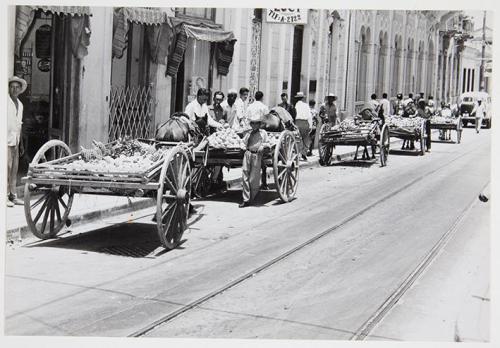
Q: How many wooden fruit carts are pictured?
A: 5